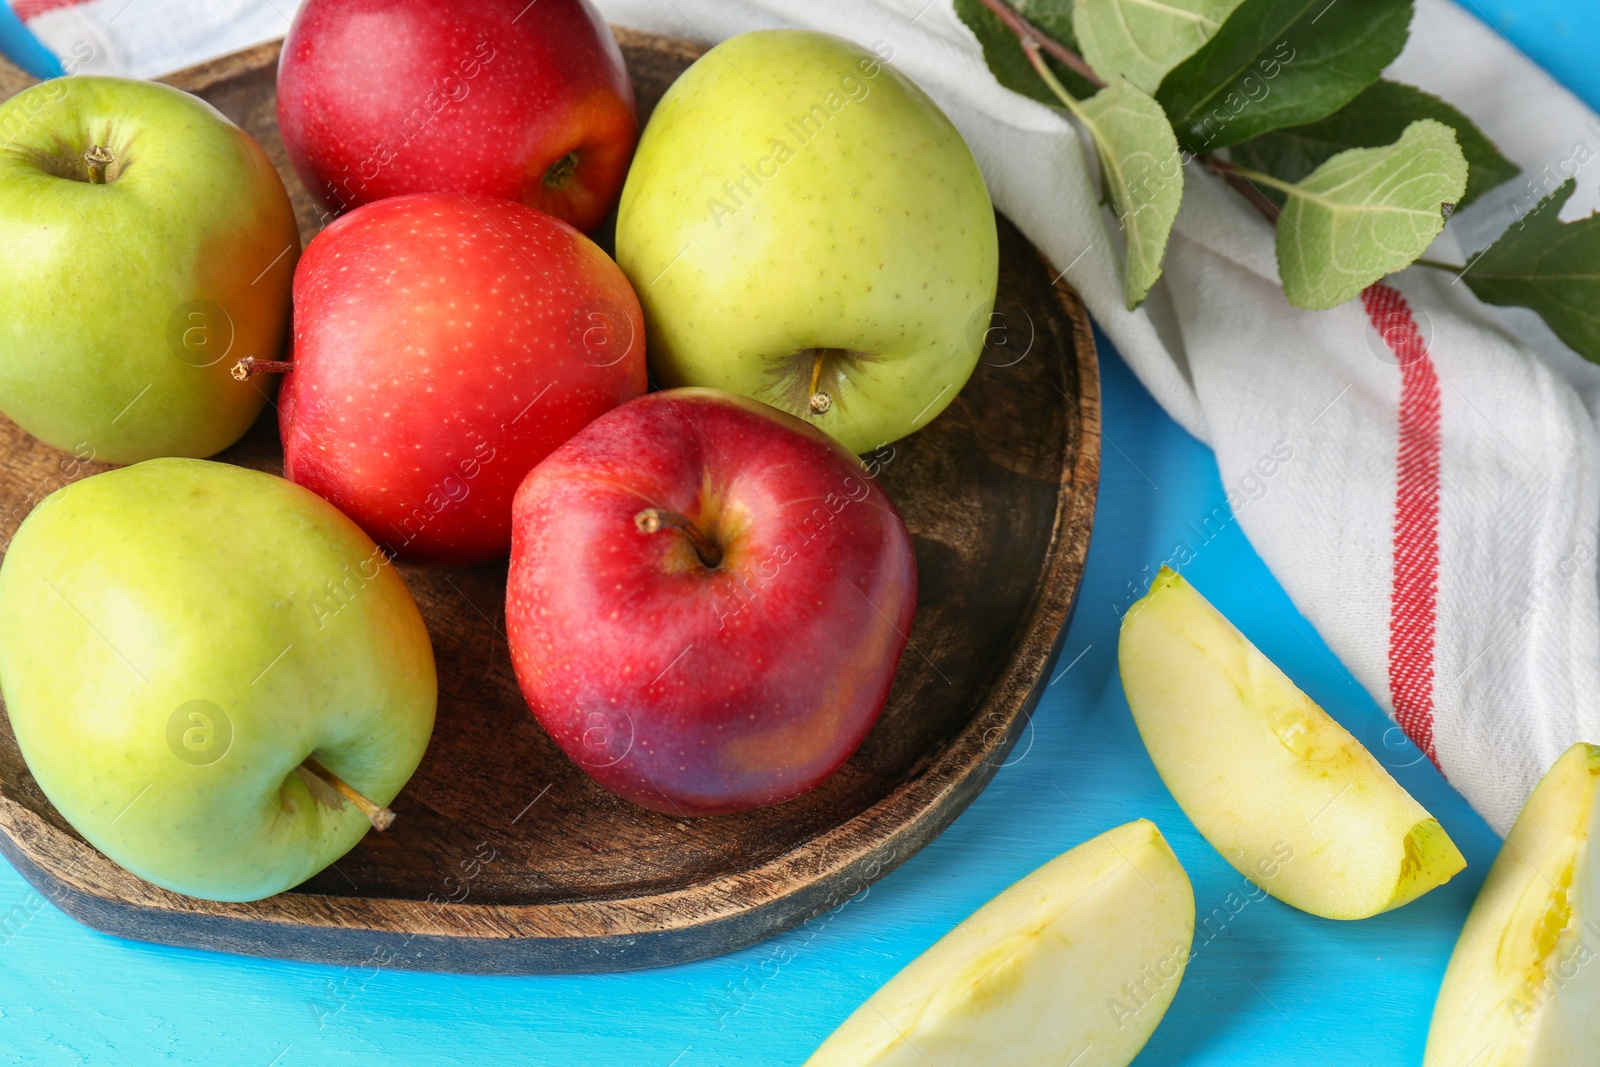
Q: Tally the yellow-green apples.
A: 3